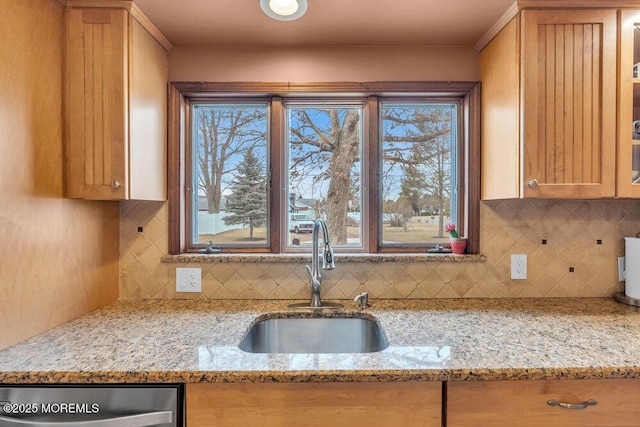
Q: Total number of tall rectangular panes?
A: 3